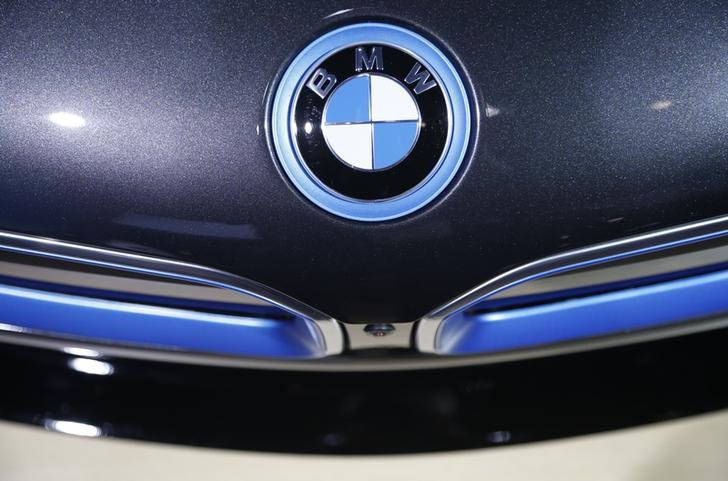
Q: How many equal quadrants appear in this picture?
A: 4